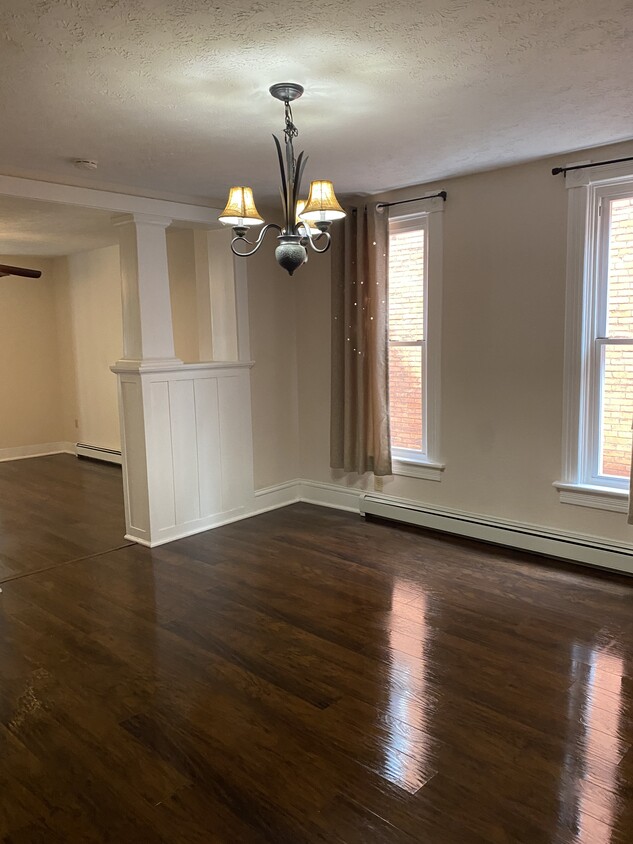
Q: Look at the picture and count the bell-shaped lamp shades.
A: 3